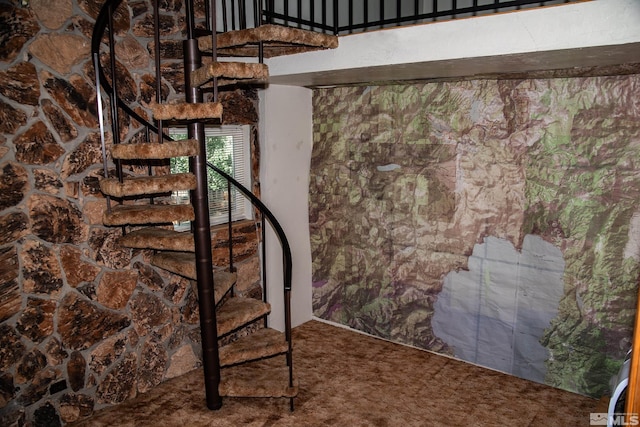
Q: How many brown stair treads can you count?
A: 12